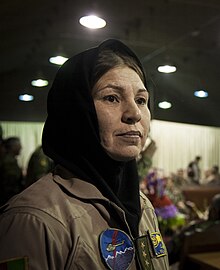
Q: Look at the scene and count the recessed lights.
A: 7